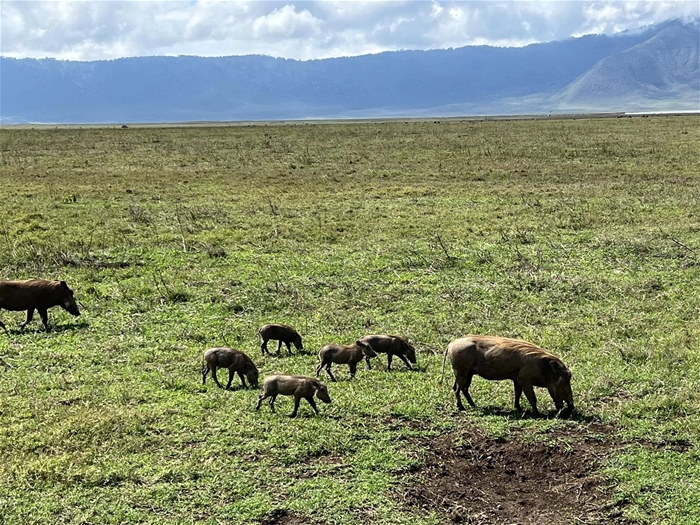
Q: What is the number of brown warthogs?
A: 7